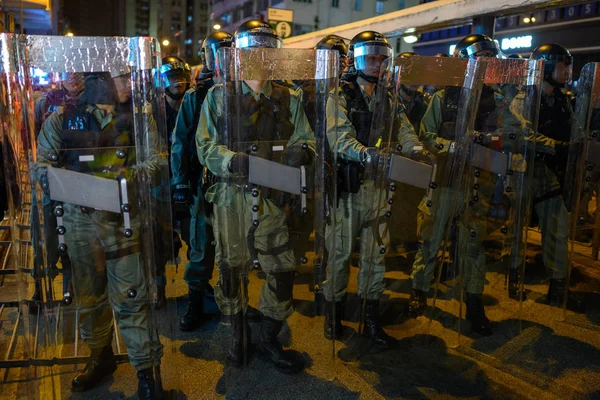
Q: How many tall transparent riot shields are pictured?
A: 5